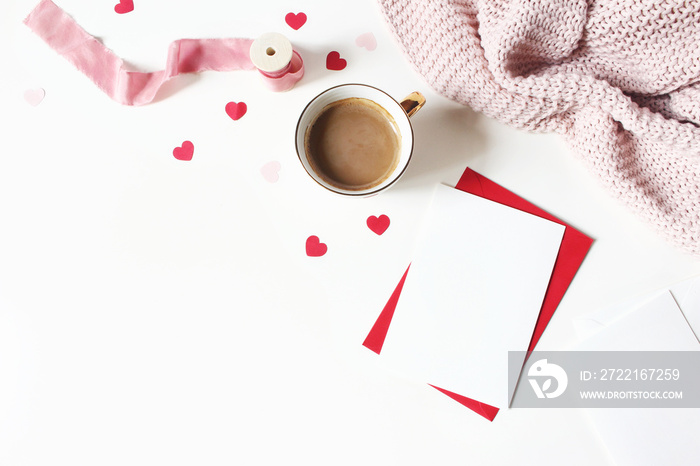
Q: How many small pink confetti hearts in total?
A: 3